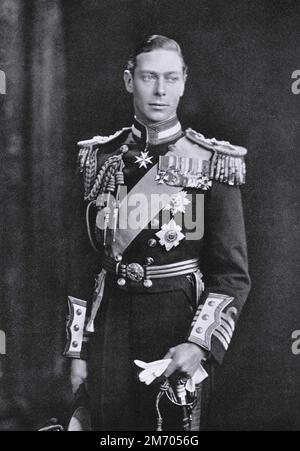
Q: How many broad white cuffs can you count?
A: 2